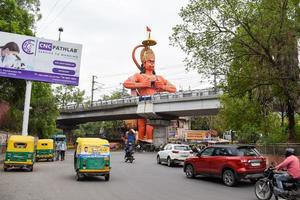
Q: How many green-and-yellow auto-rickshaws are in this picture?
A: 3